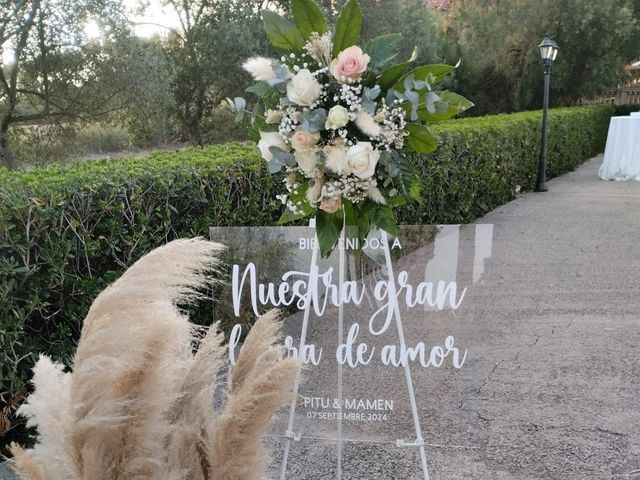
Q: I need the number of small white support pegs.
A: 2